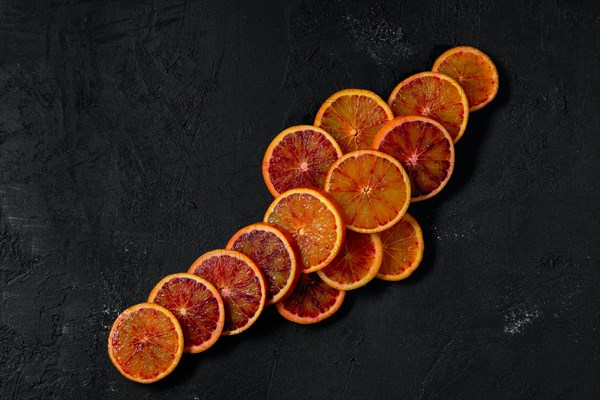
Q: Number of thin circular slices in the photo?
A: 14